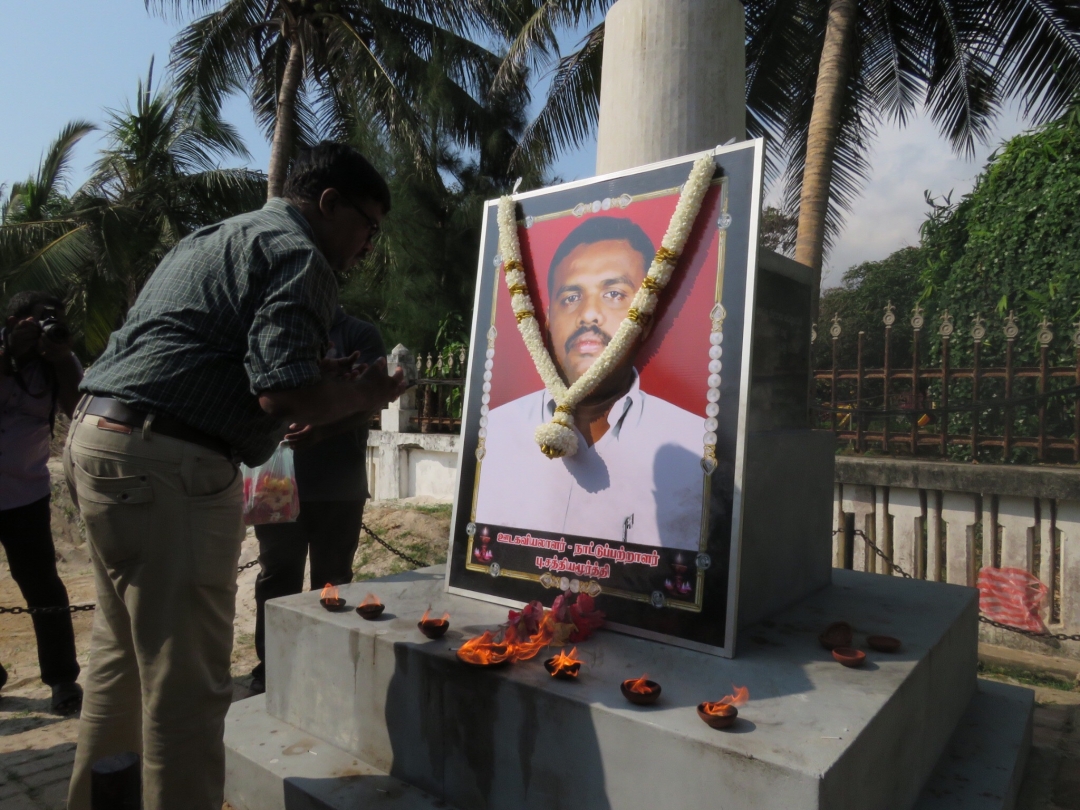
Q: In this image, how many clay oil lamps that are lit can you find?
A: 7